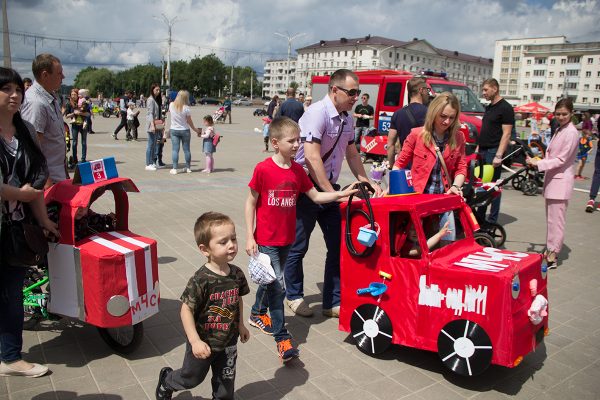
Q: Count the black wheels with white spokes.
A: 2